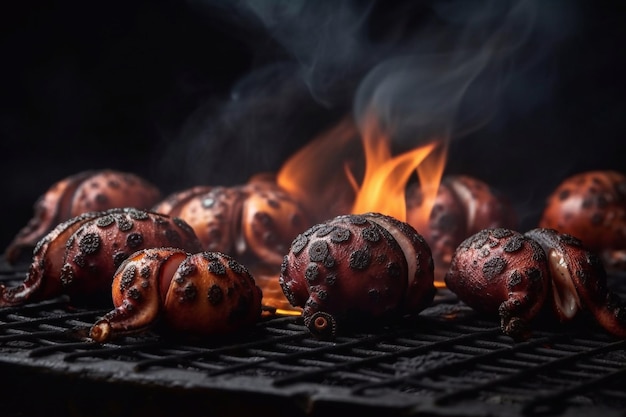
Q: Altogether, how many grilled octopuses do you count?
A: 8